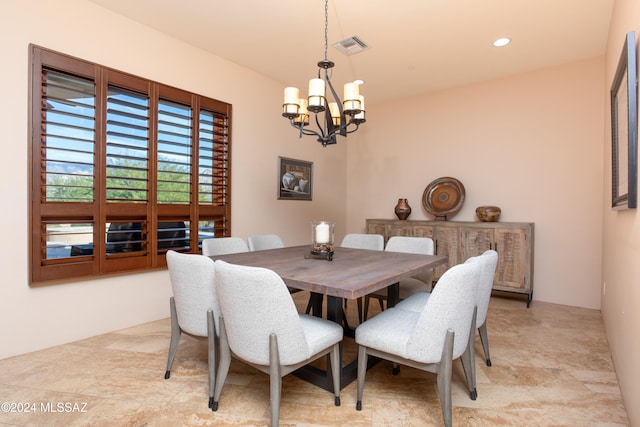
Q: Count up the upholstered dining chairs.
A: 8